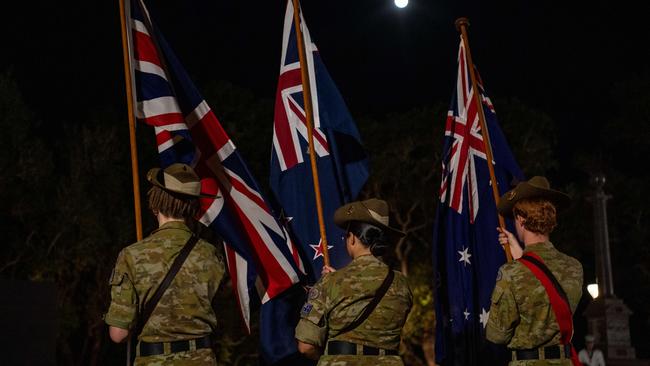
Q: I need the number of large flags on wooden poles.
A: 3